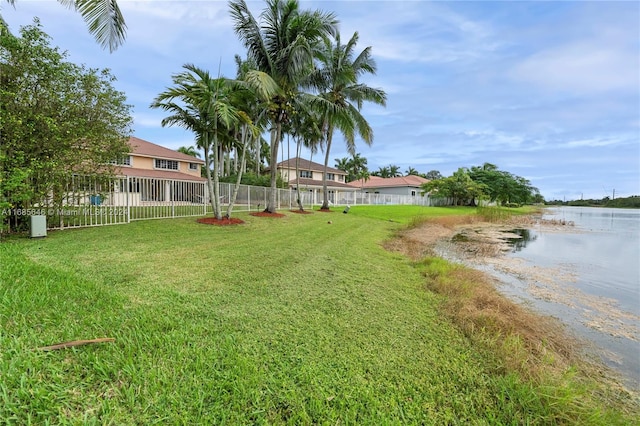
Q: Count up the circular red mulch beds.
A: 4